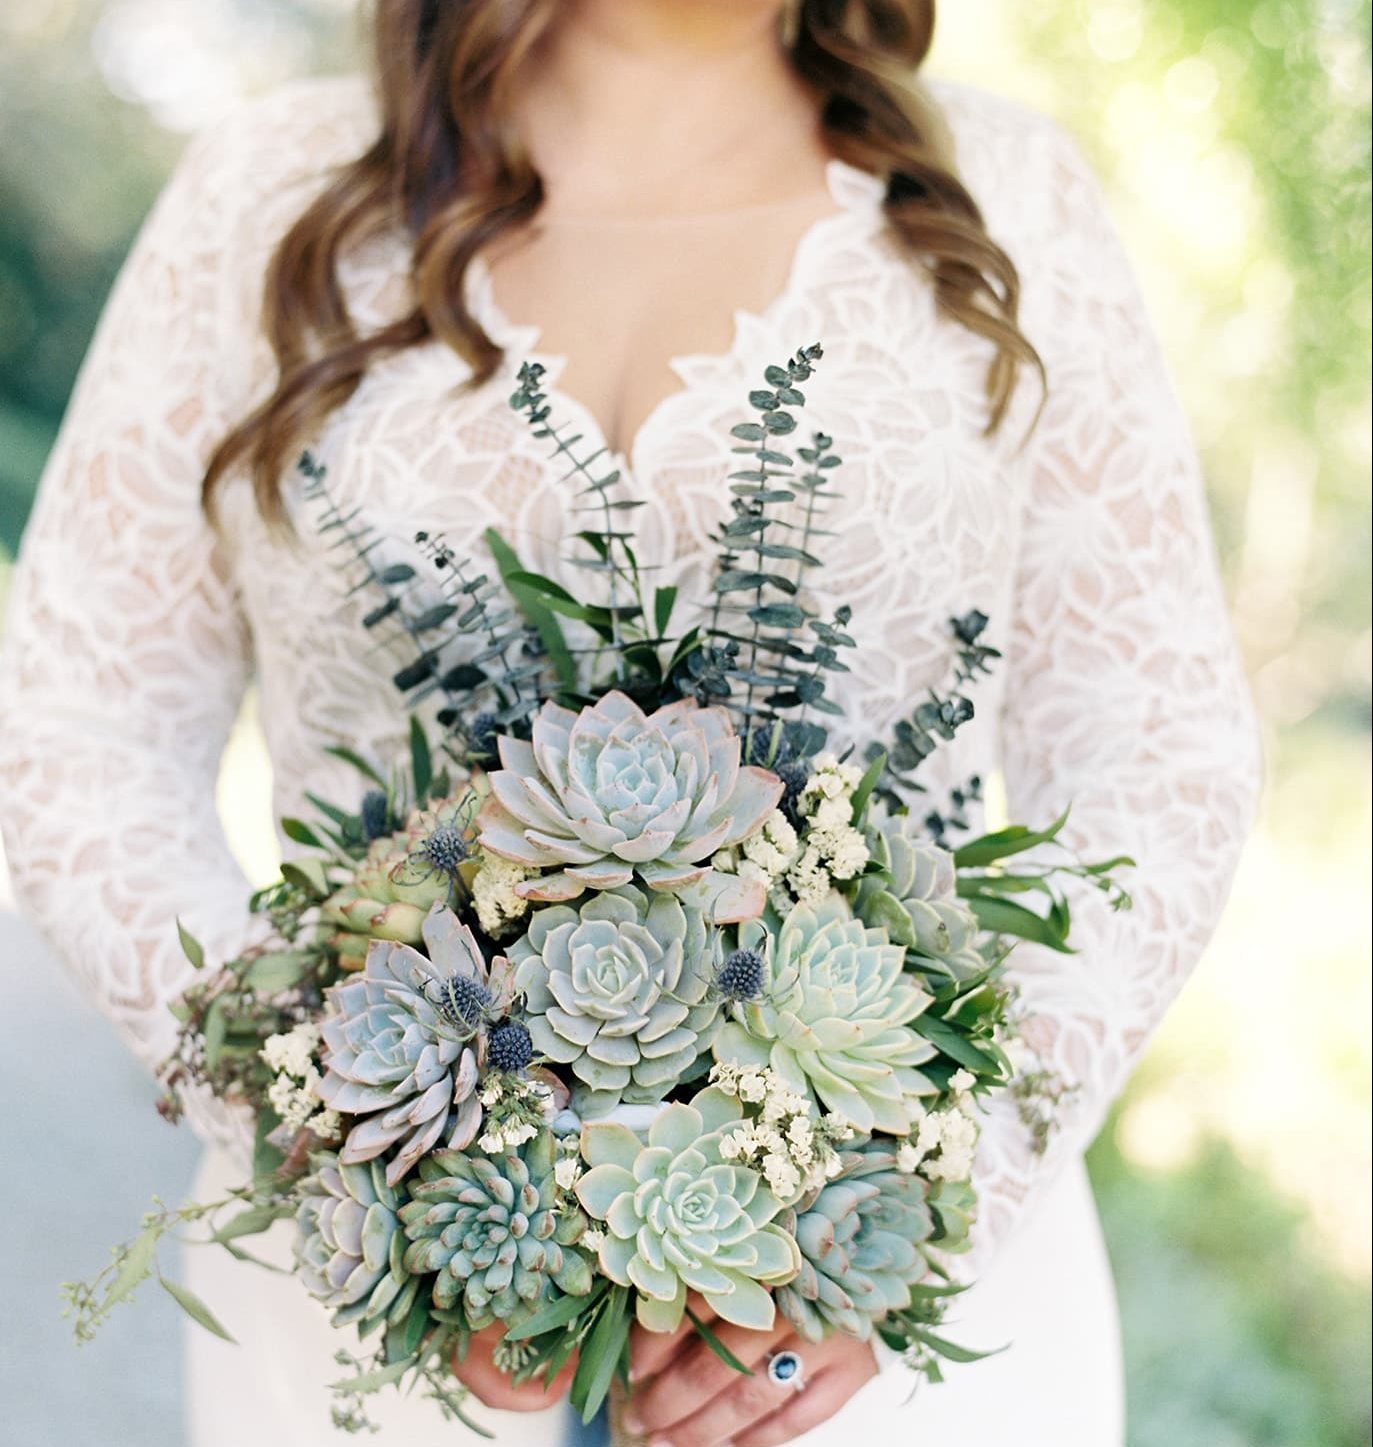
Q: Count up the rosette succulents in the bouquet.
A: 10